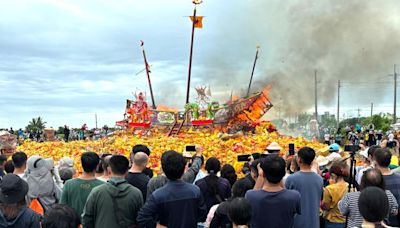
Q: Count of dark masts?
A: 3